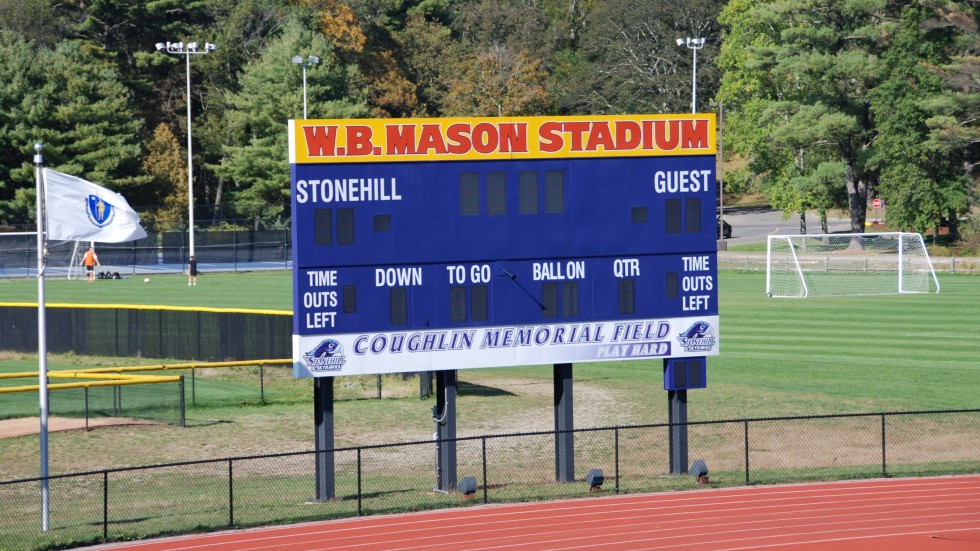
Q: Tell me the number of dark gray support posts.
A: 4